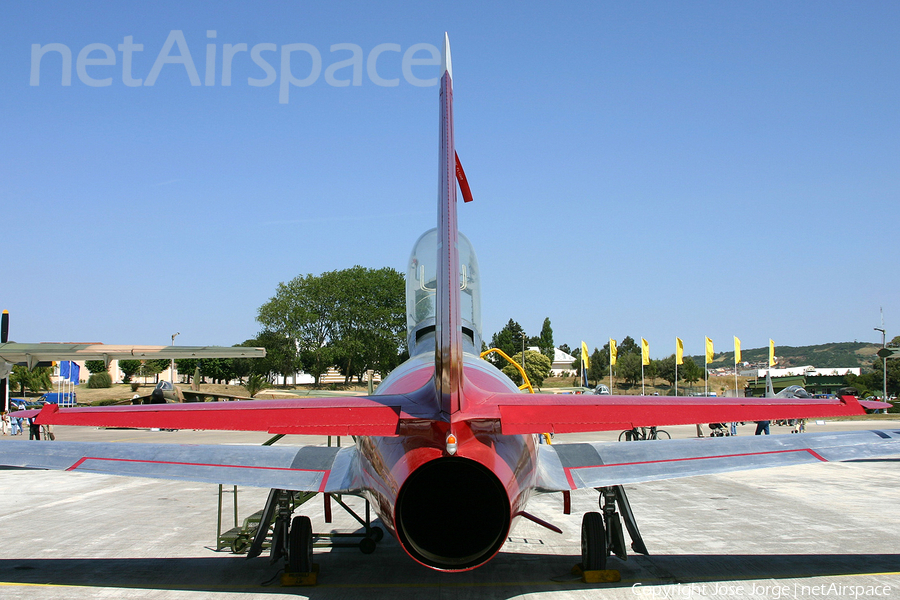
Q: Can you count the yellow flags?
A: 7